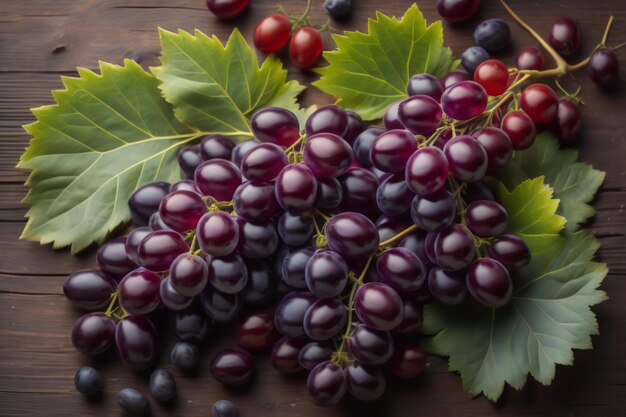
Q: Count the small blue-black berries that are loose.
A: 8